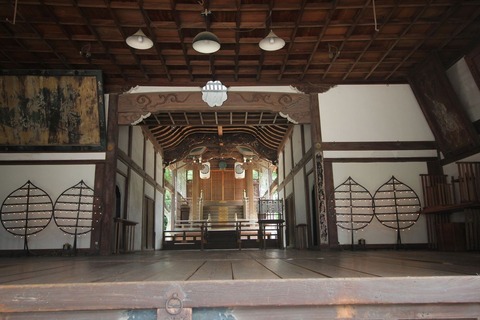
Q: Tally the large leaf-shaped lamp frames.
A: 4